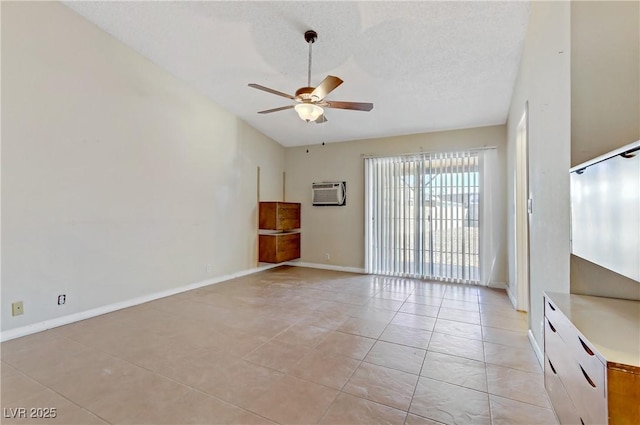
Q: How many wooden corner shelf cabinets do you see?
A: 2